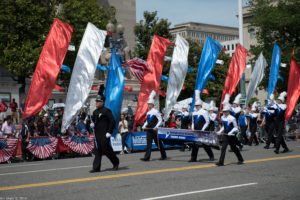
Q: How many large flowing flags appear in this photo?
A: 10